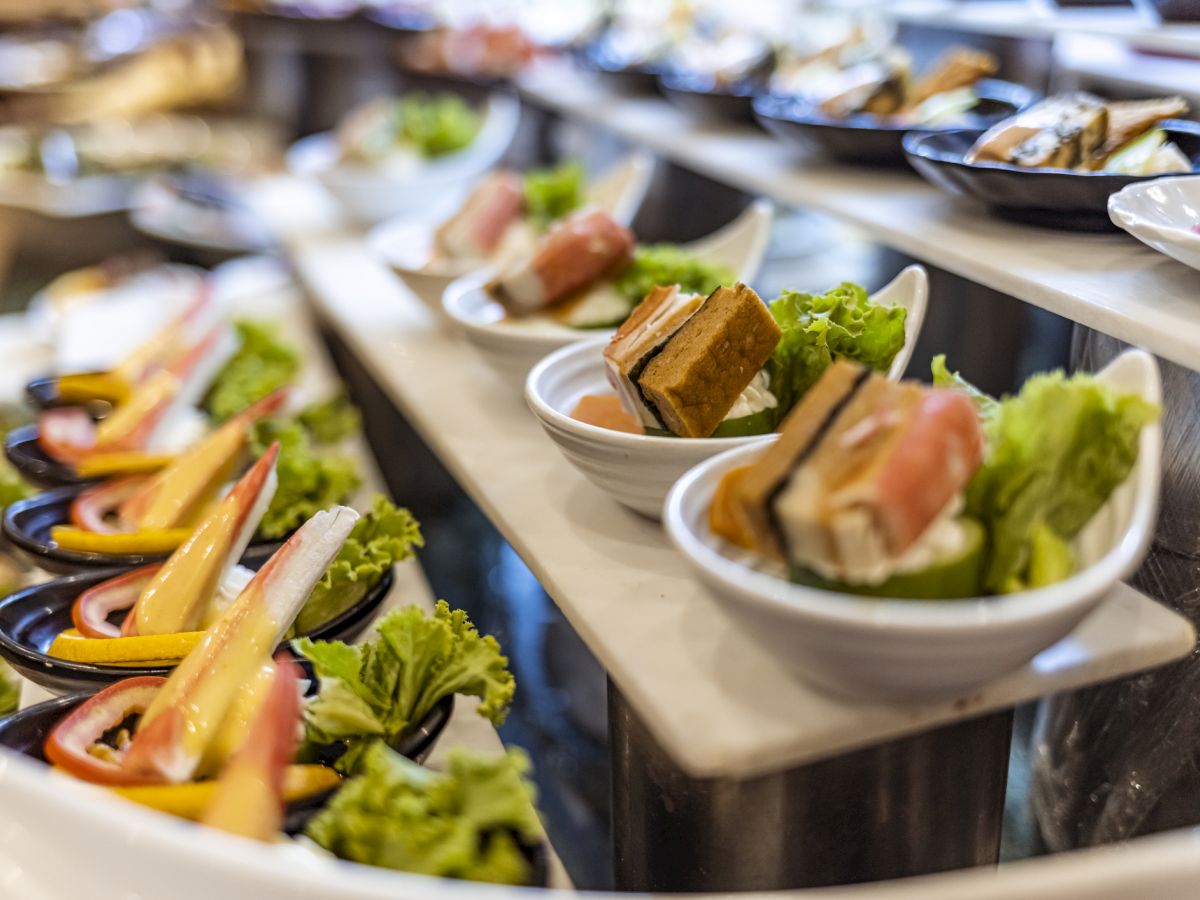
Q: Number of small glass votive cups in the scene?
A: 0